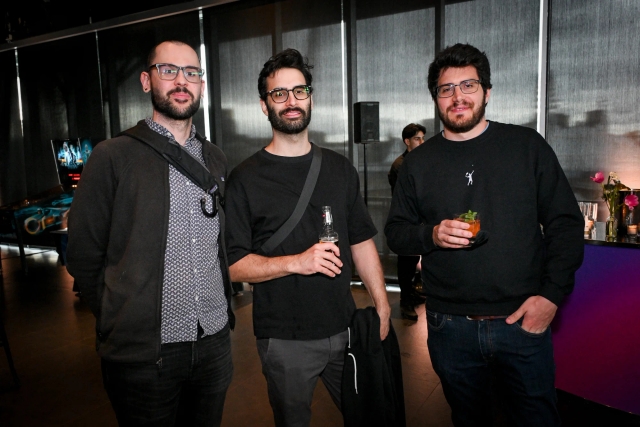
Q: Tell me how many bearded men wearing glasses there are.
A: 3